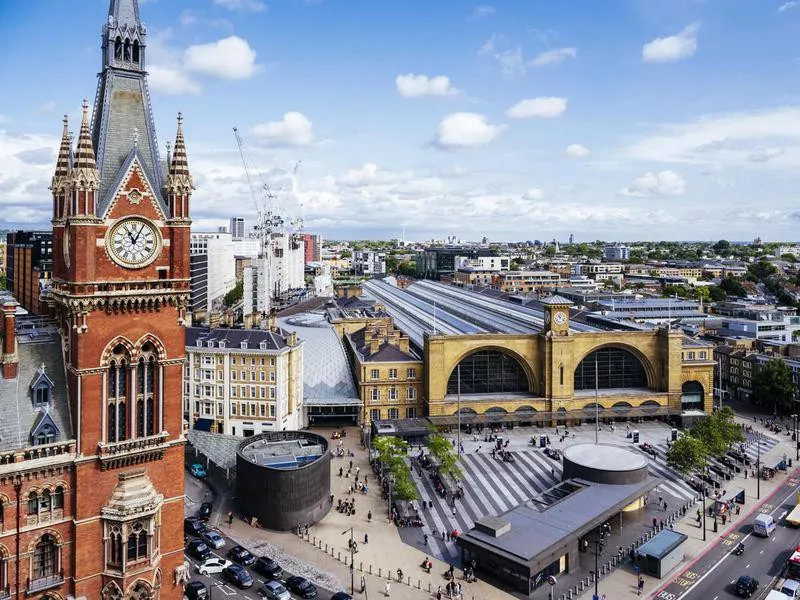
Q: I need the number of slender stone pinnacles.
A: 3